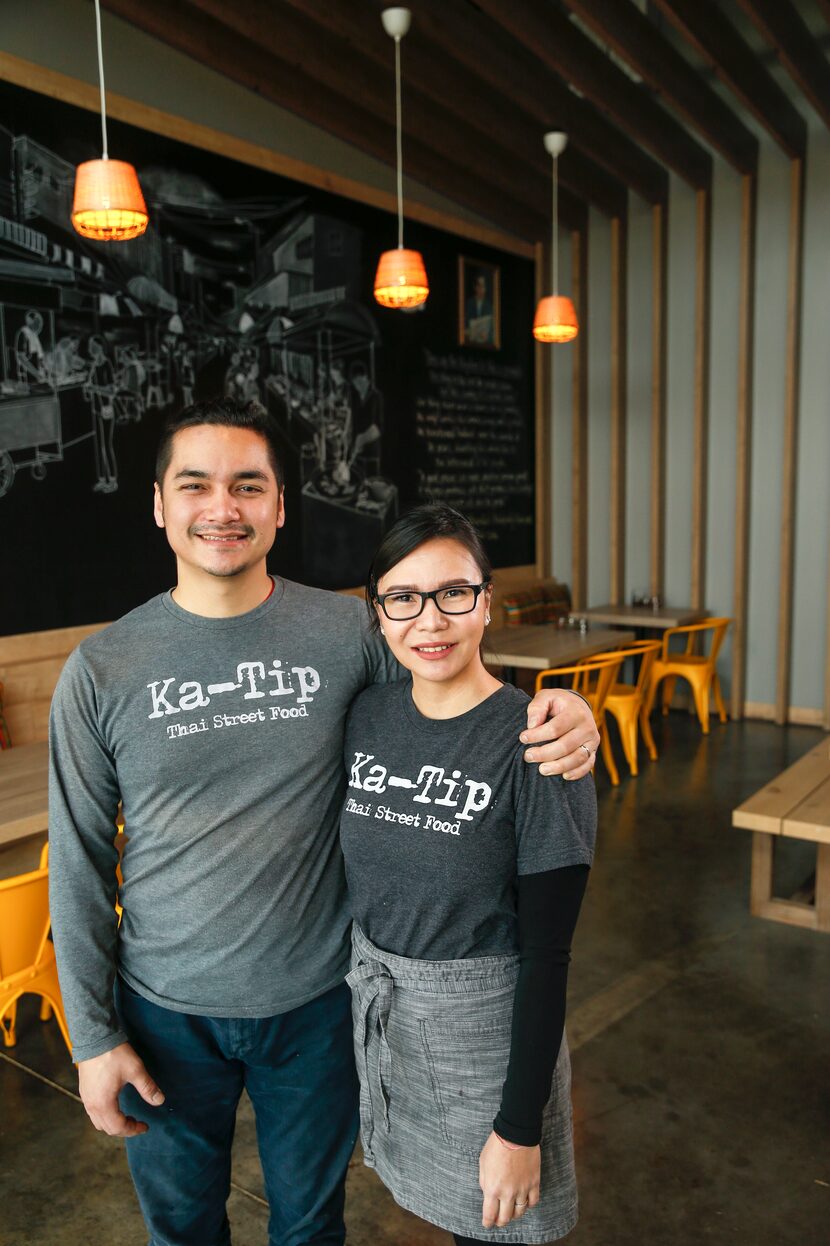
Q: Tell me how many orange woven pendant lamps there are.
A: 3